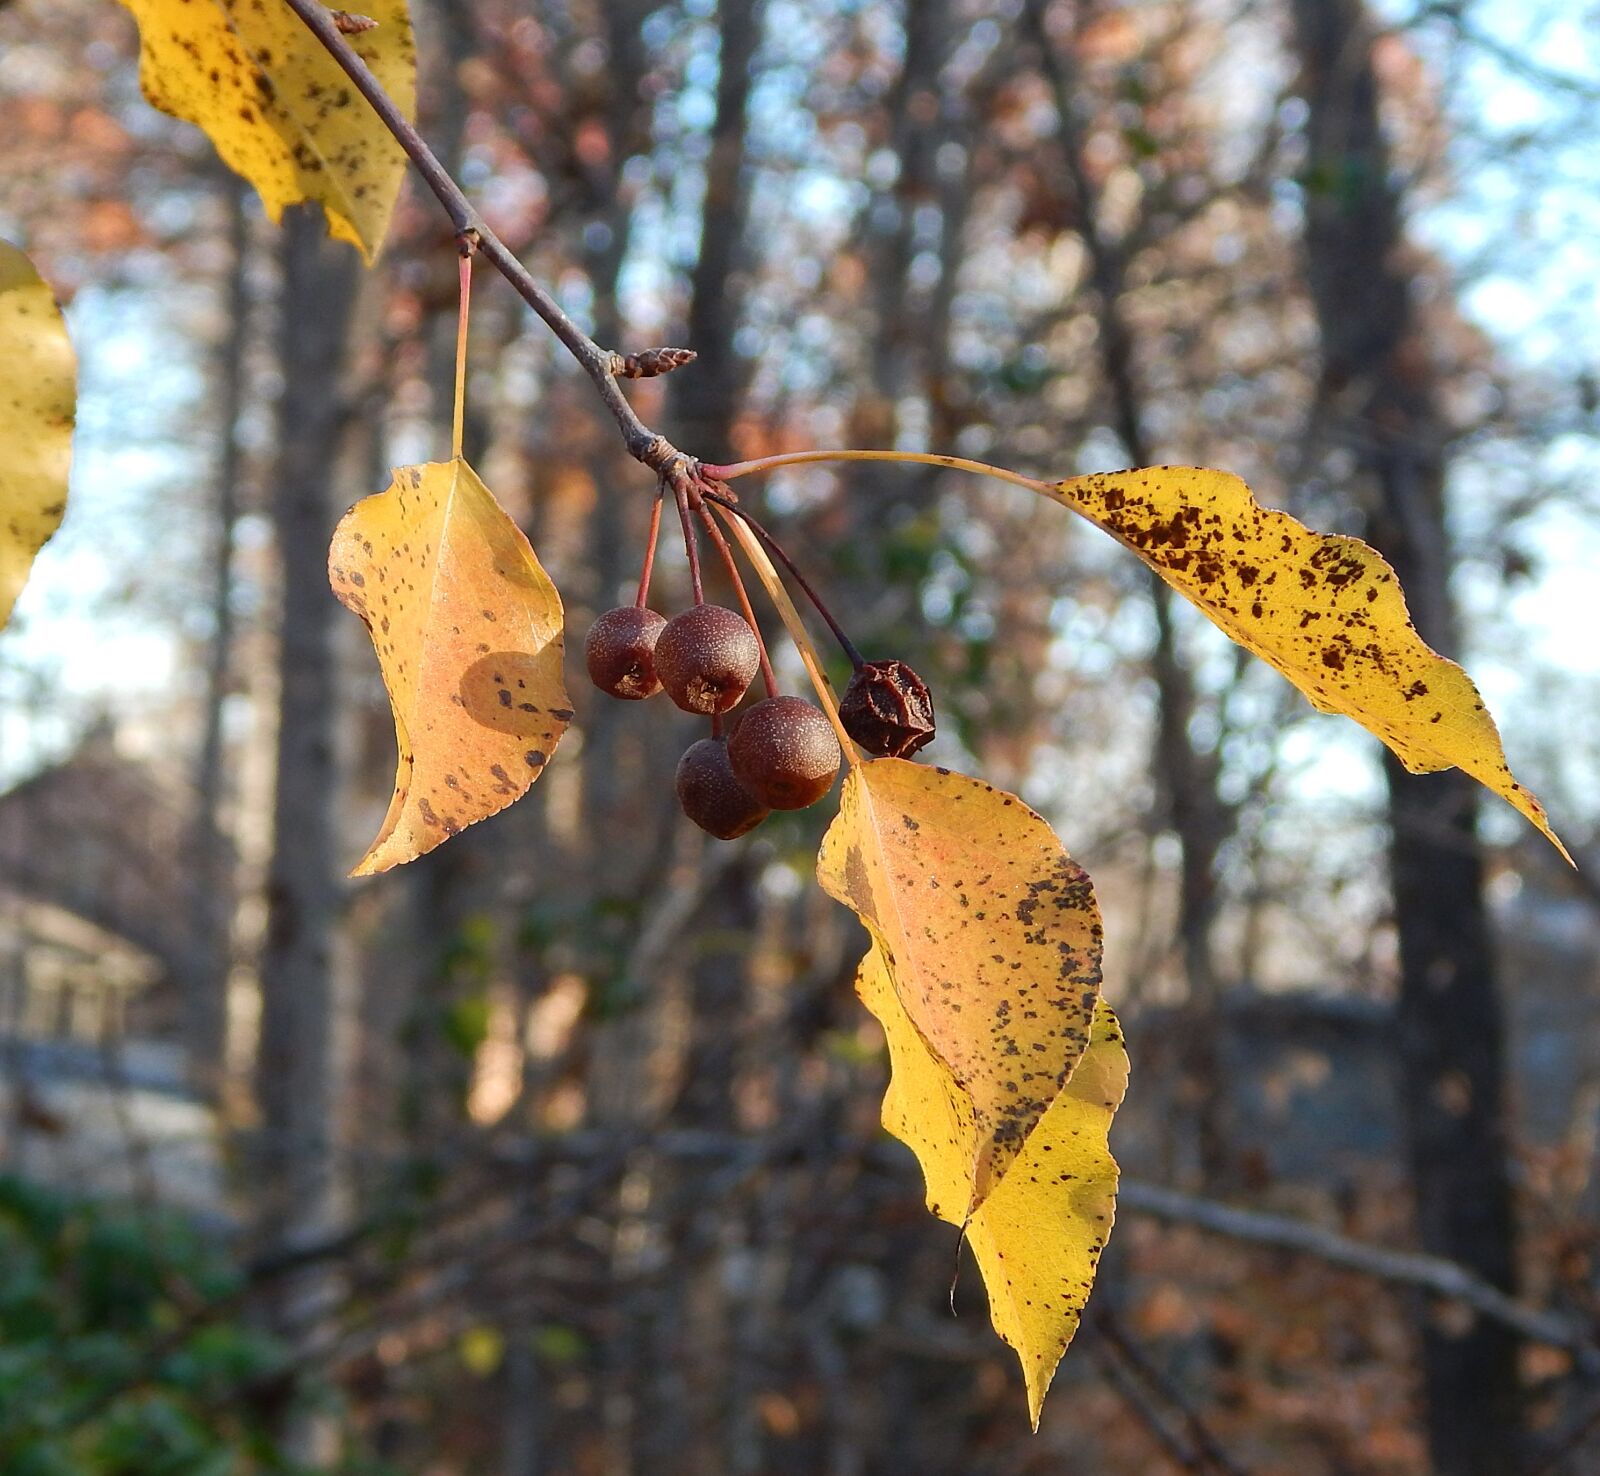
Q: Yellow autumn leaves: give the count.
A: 6